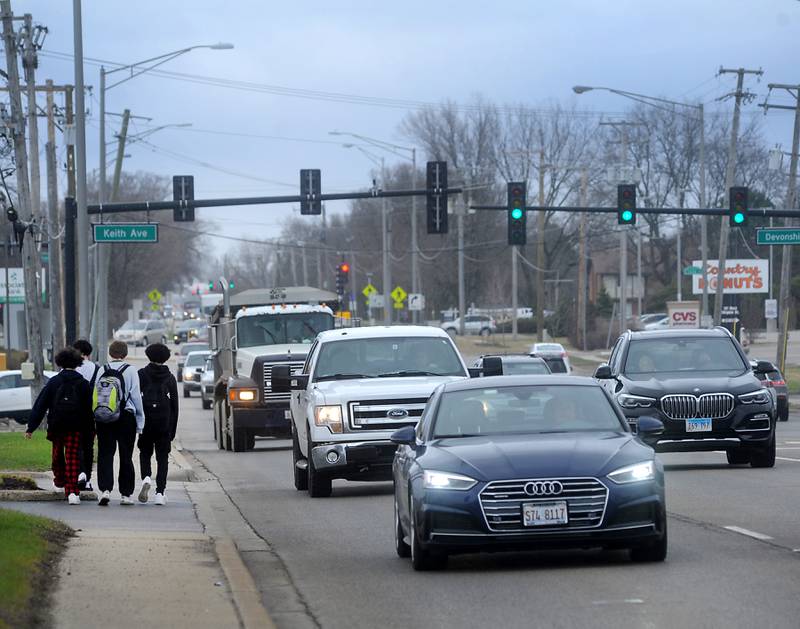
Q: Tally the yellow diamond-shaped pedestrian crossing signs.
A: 3